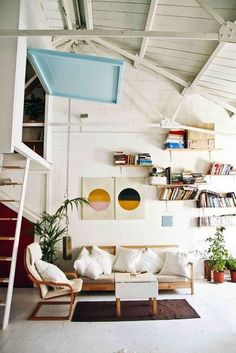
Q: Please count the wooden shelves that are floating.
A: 7